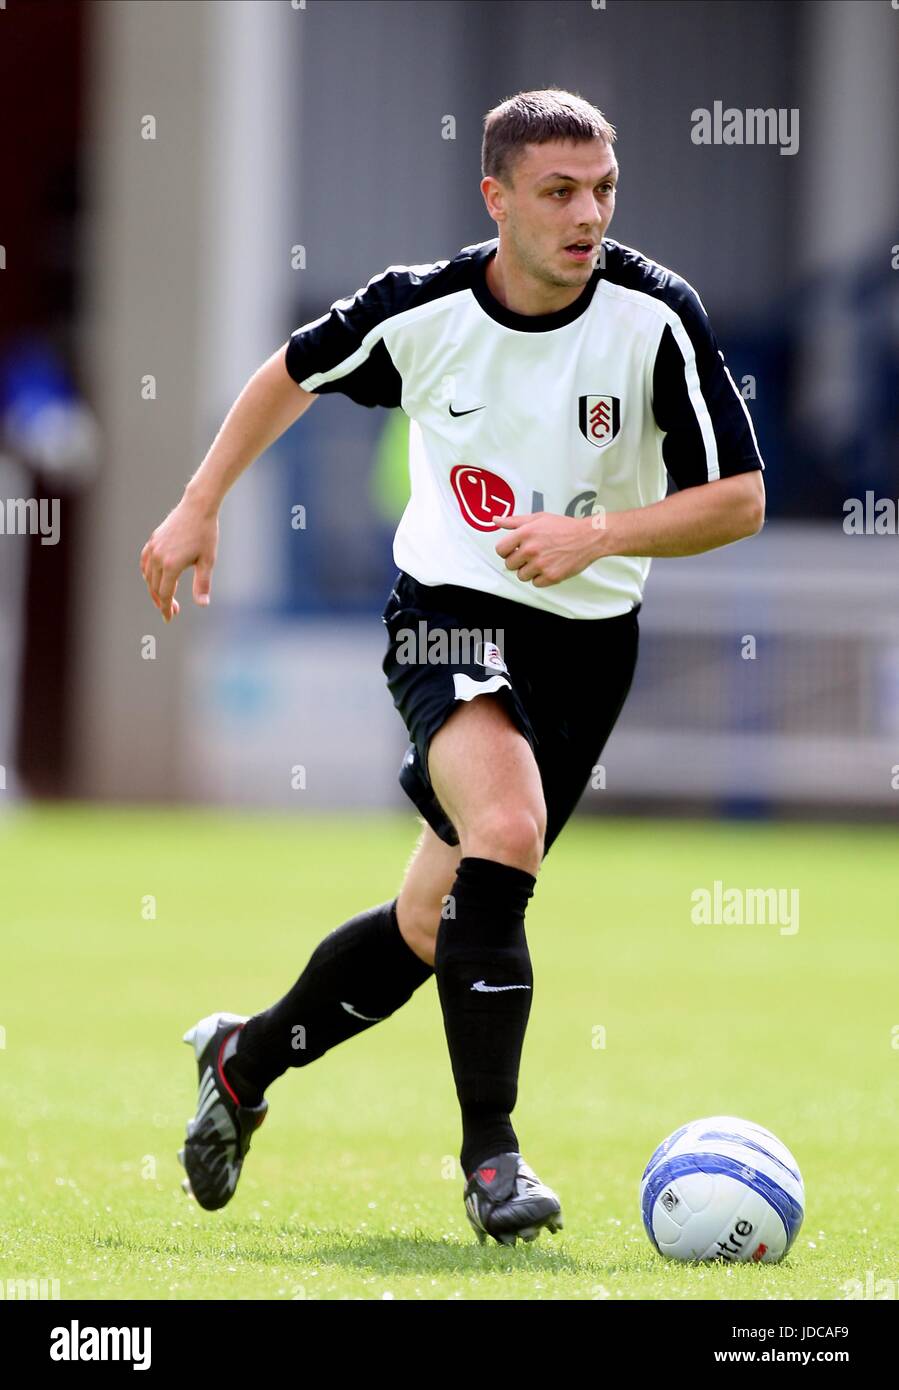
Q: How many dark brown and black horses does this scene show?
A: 0